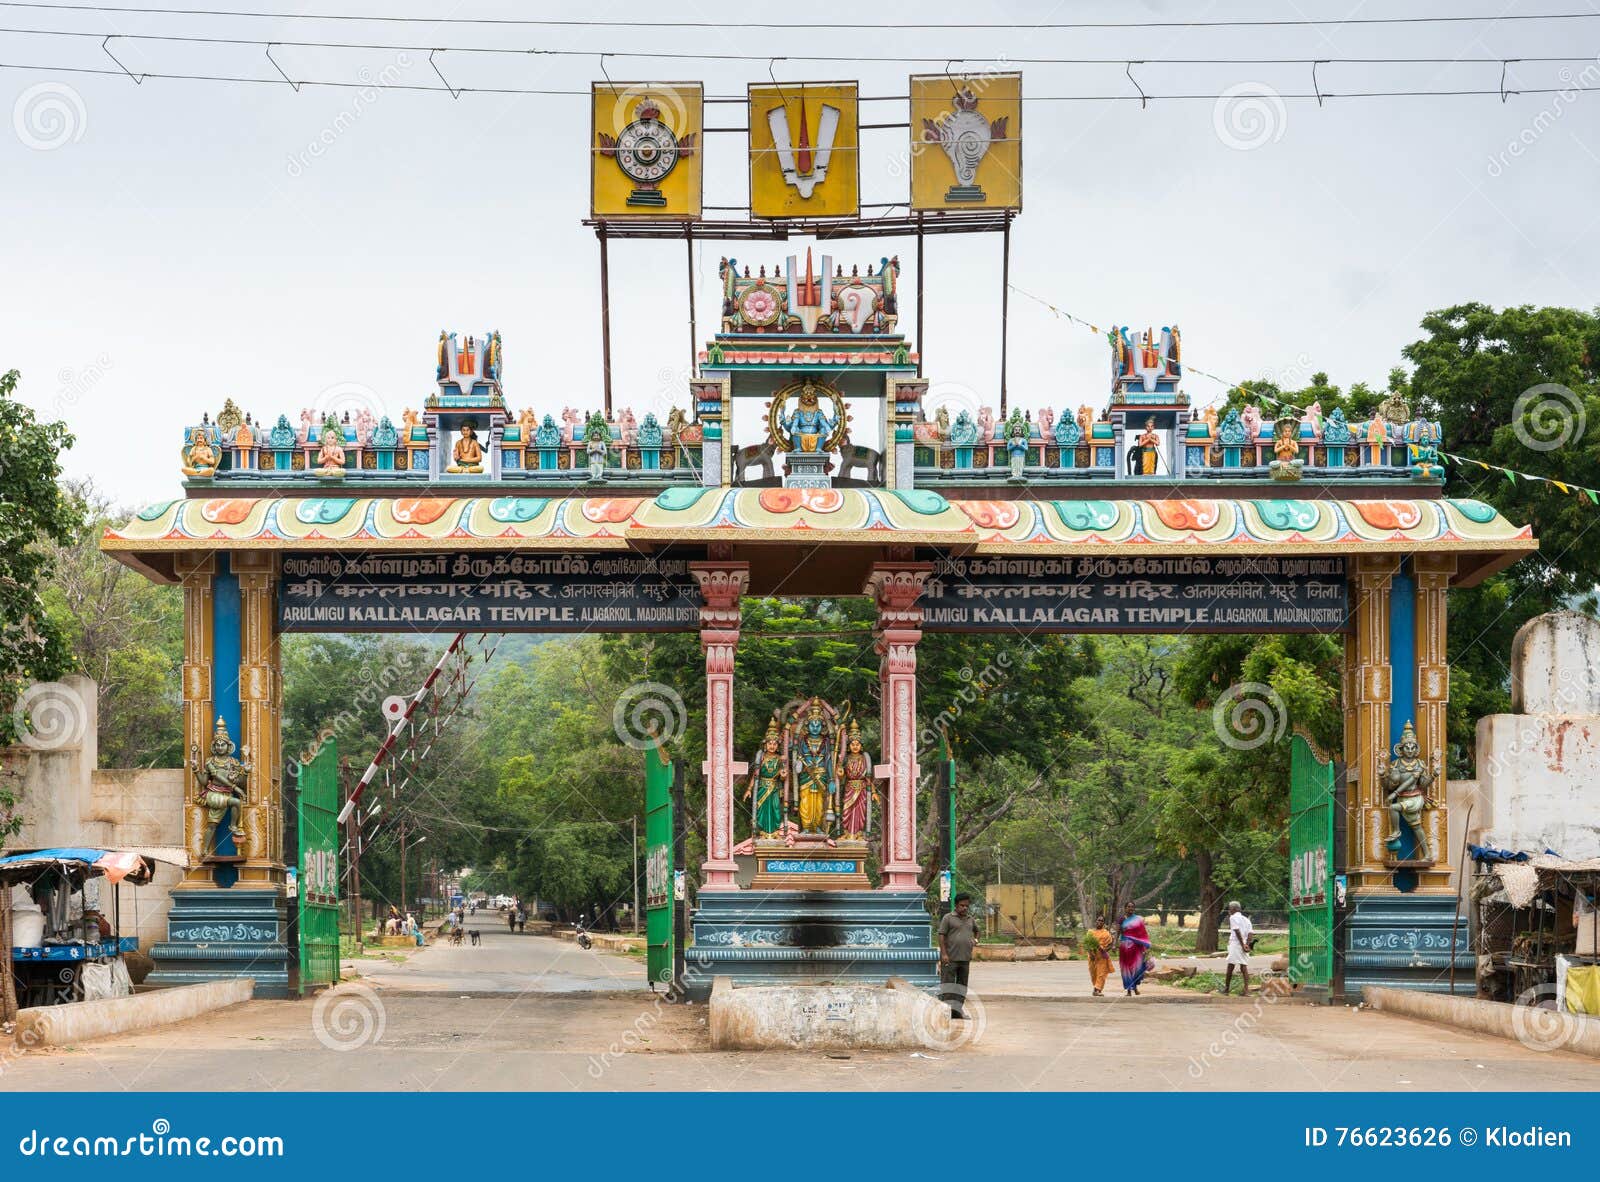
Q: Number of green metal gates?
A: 4